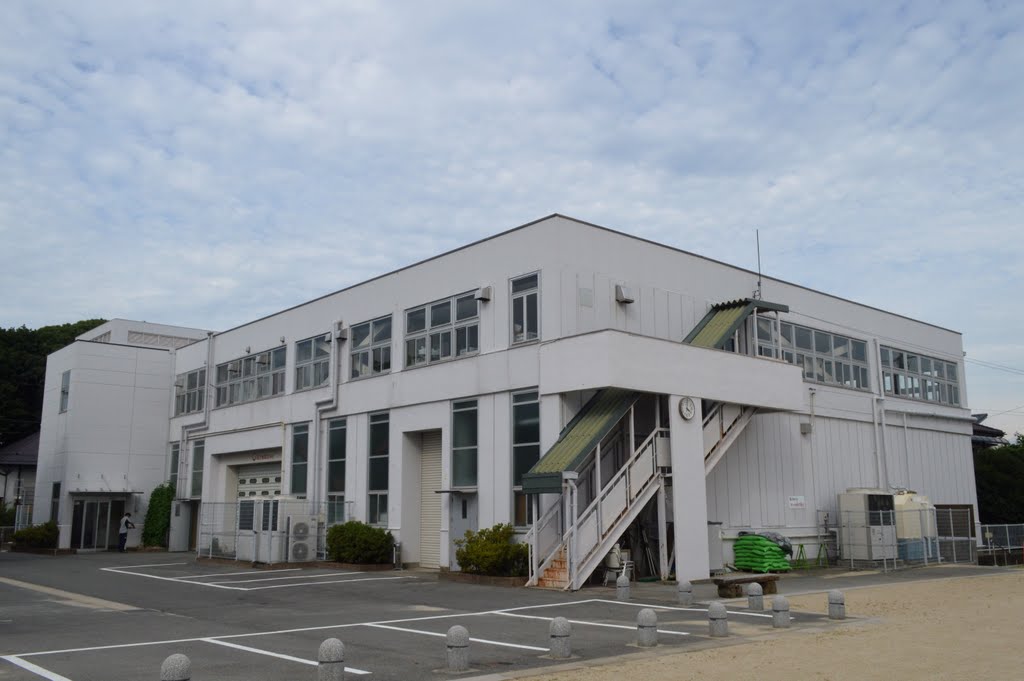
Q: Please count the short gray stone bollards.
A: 11